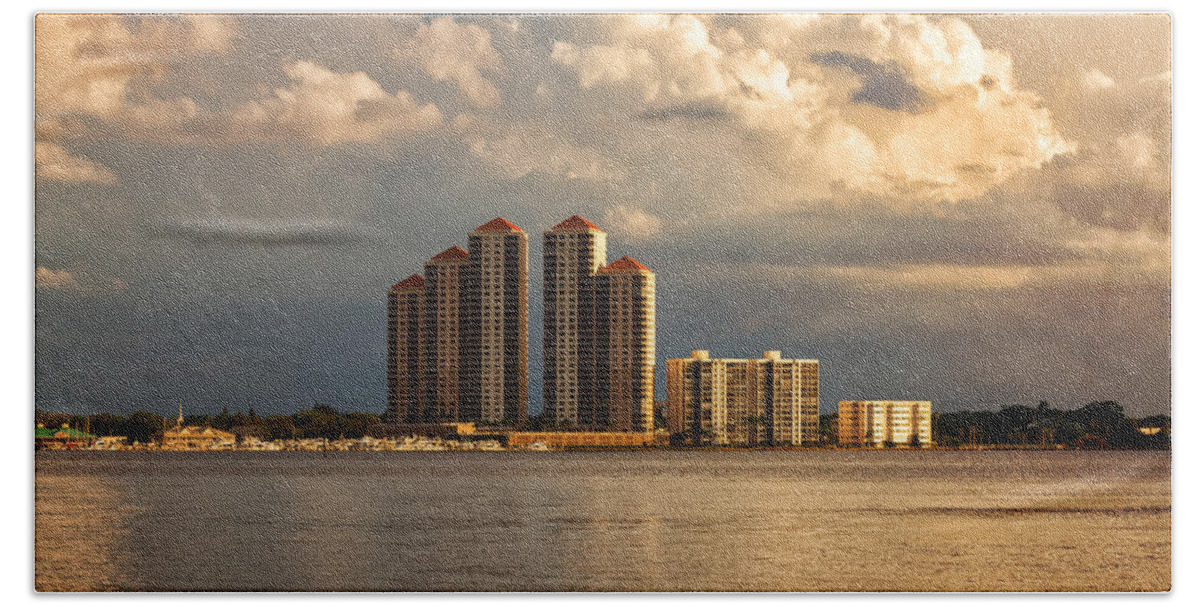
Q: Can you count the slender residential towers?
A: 5